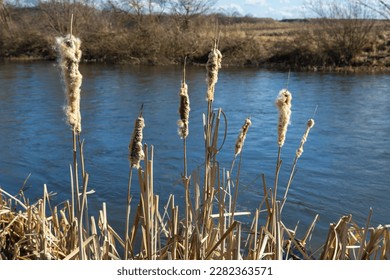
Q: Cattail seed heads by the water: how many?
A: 7